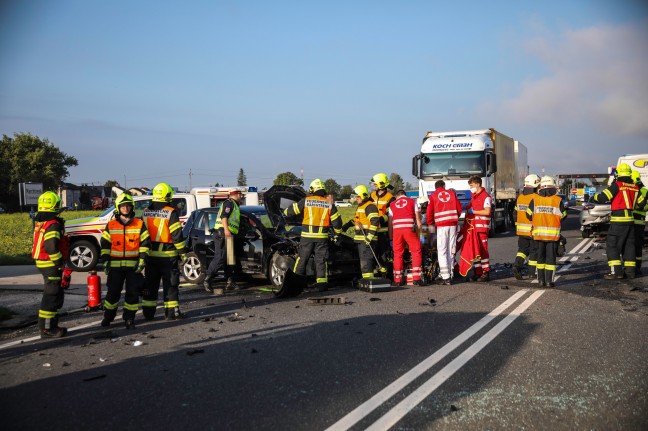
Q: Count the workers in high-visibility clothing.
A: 14